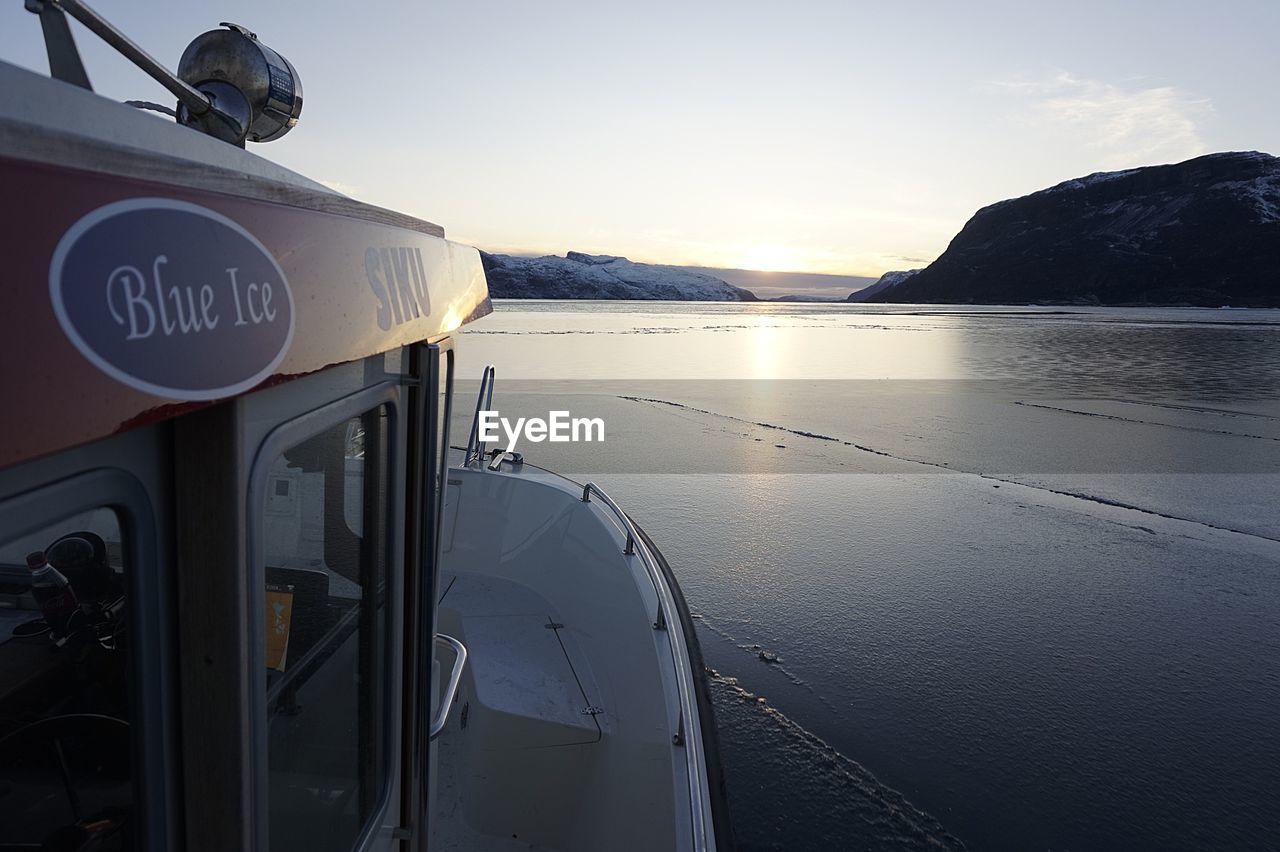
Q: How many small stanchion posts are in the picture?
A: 4